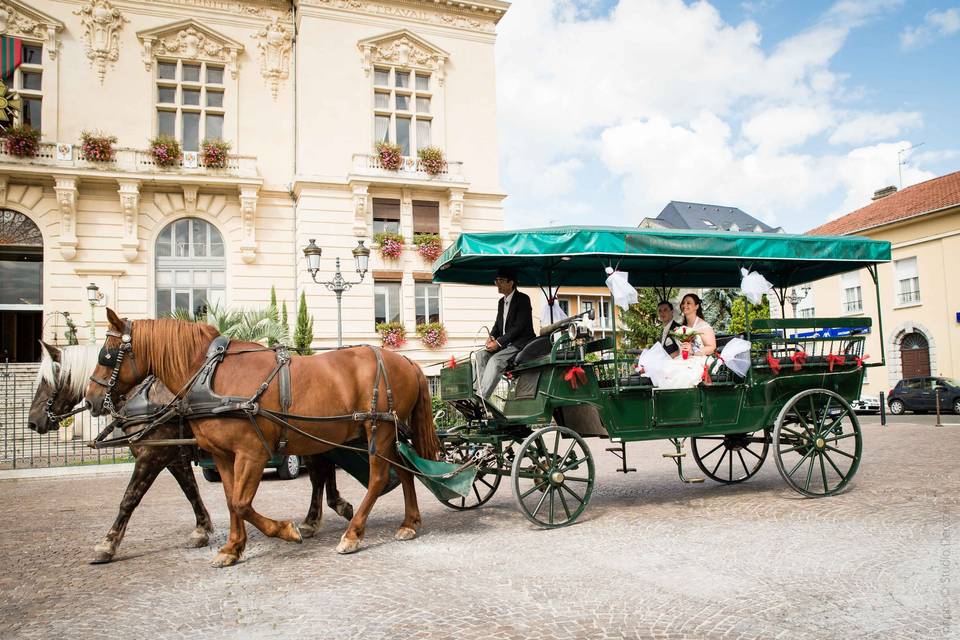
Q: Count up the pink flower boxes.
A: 10